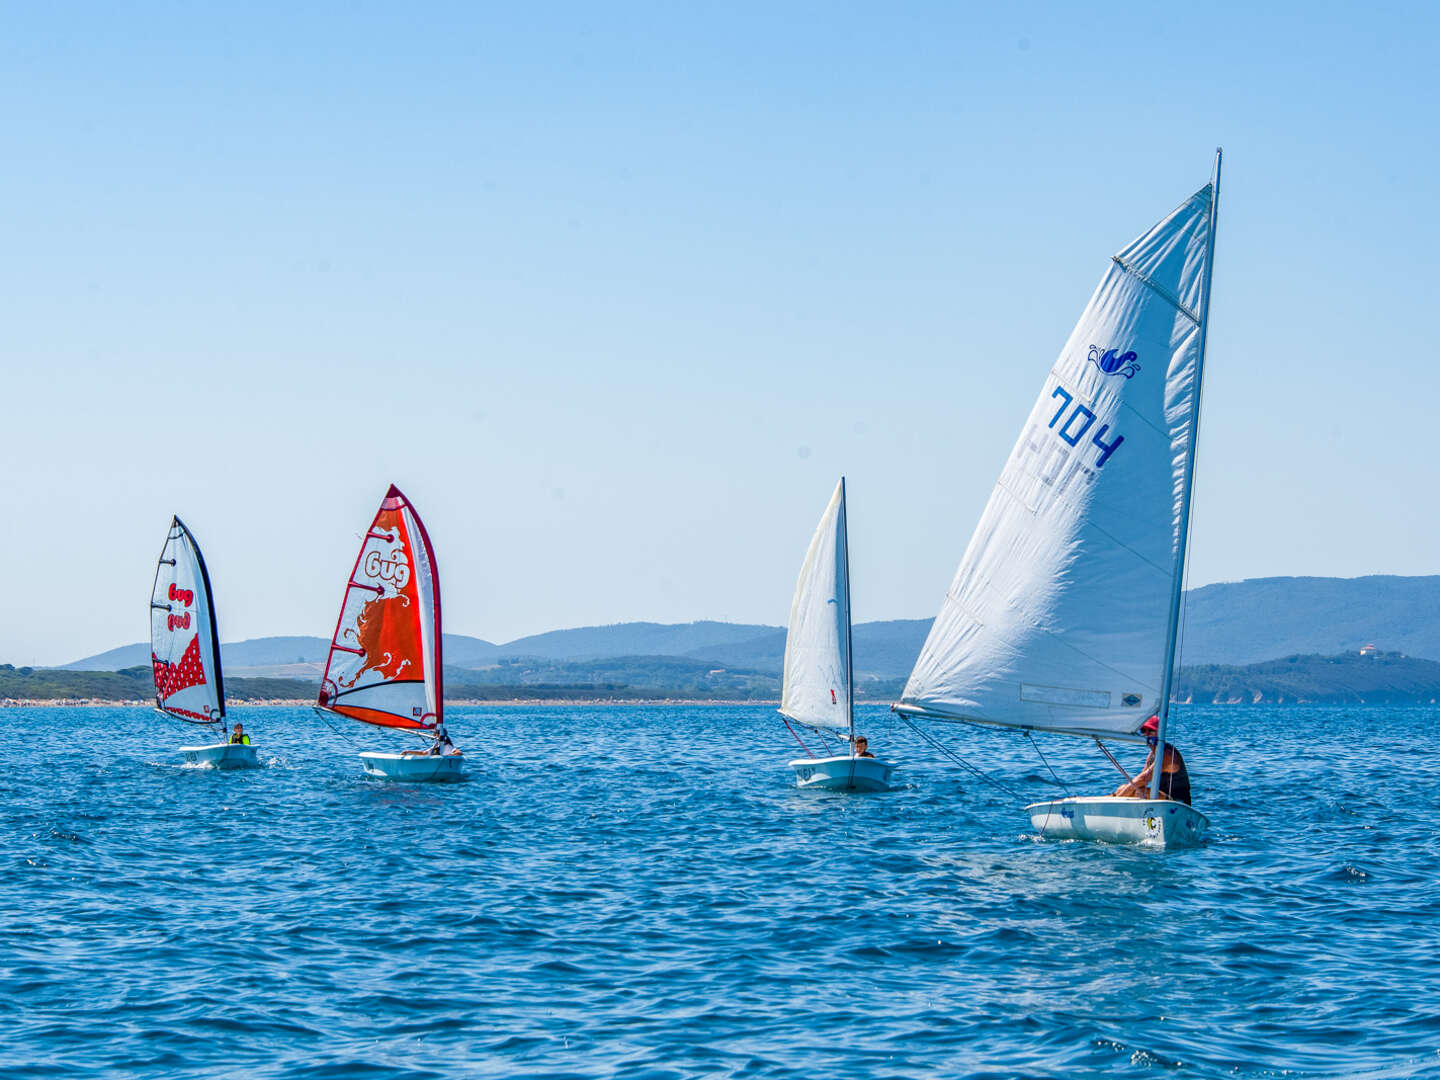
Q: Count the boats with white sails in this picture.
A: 2